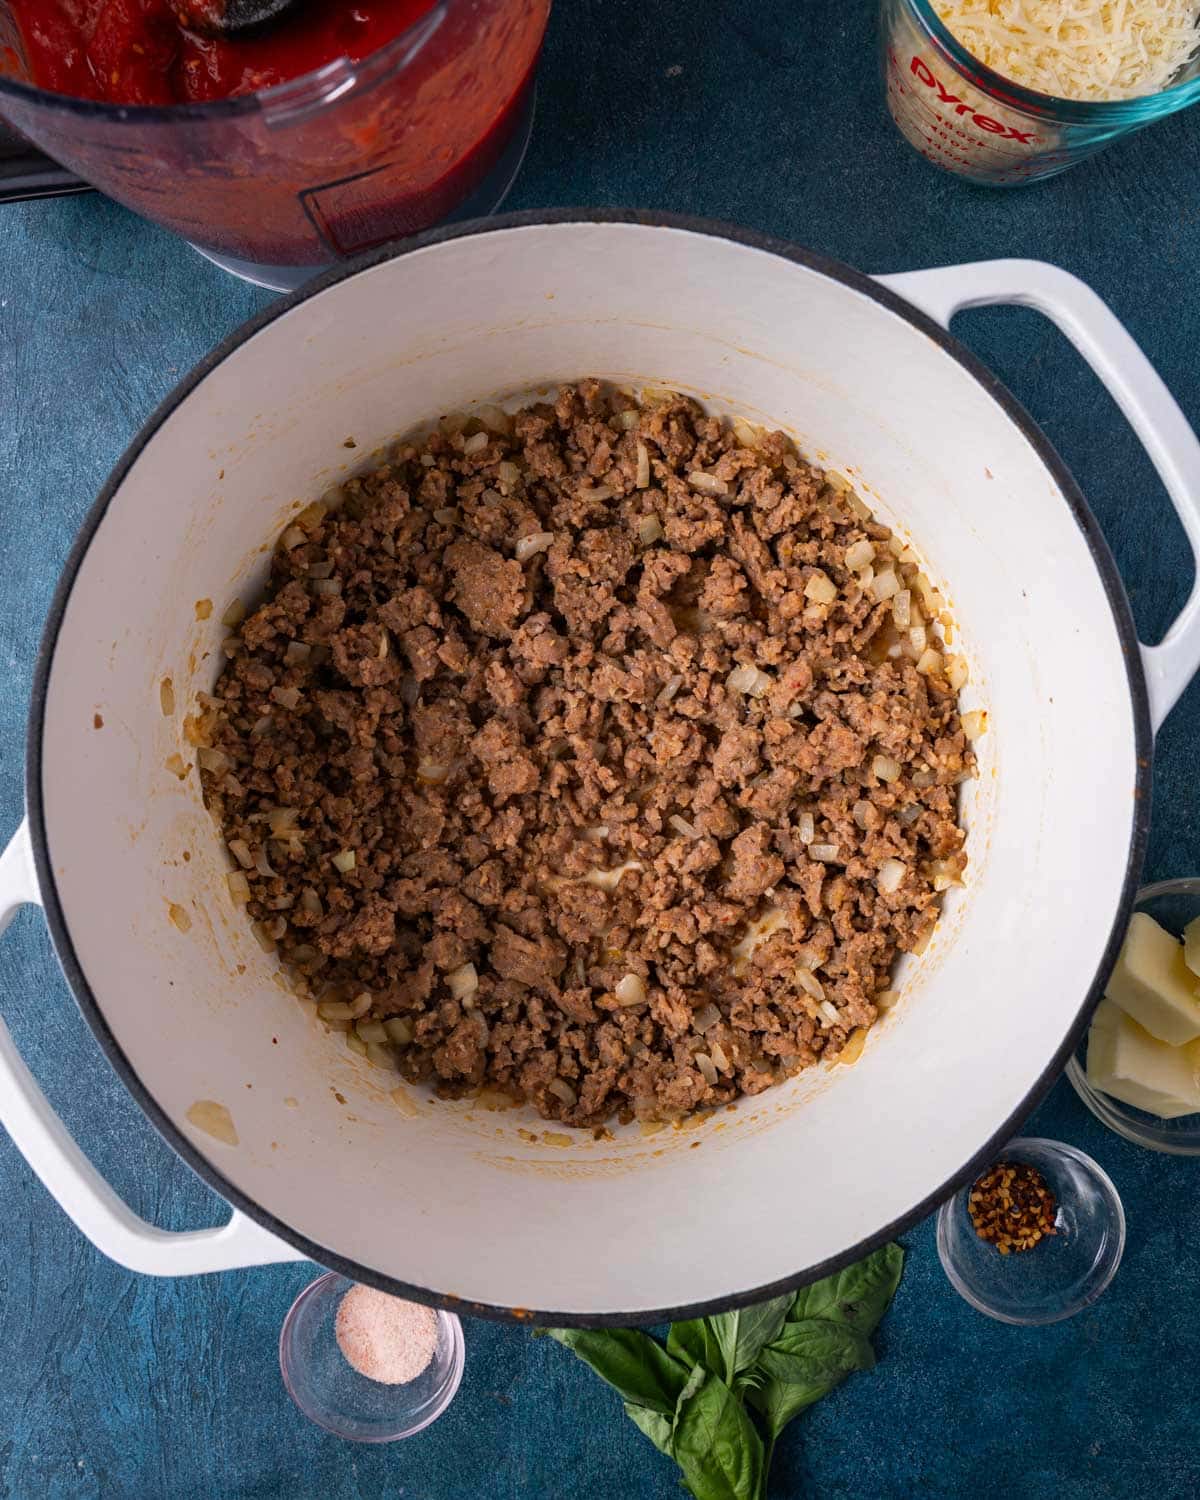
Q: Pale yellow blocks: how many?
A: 3